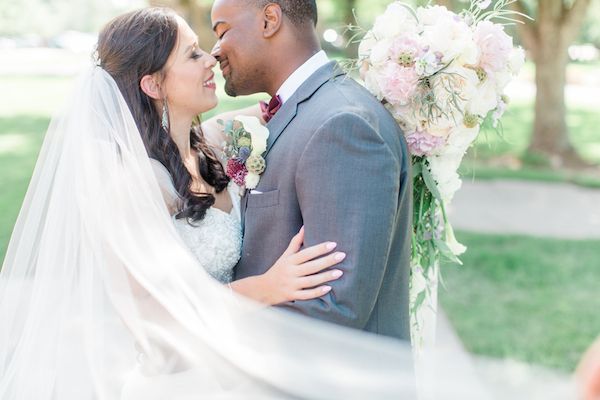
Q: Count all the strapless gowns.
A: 1